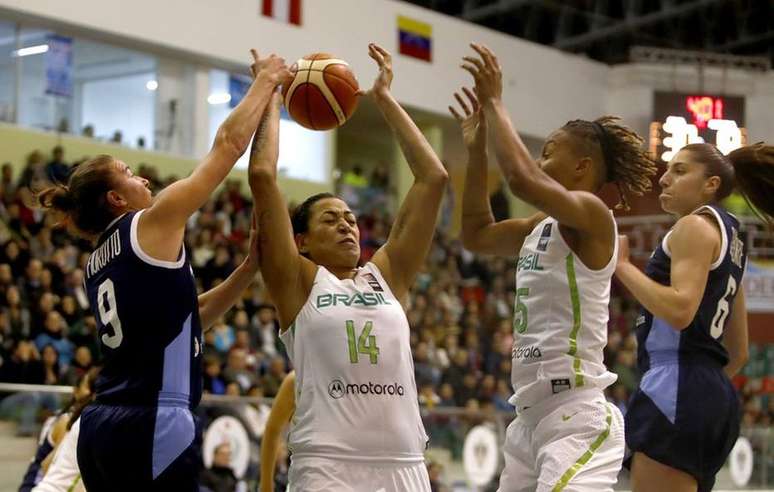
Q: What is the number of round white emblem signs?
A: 3